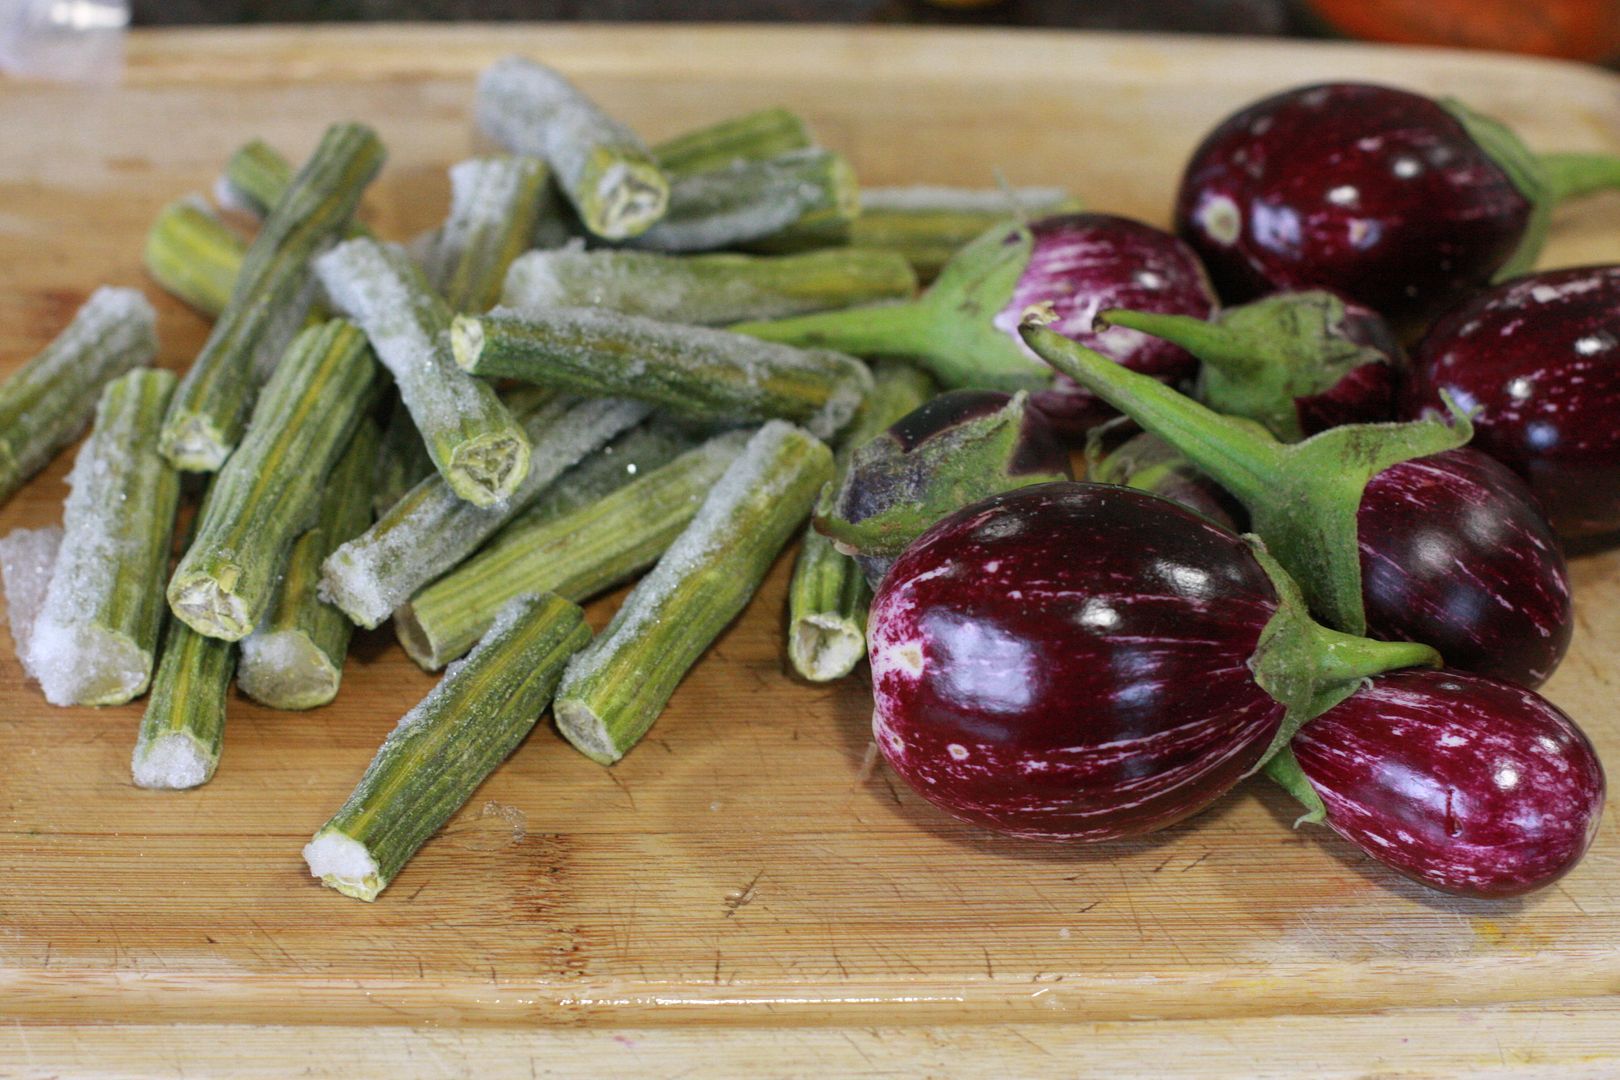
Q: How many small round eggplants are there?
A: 9